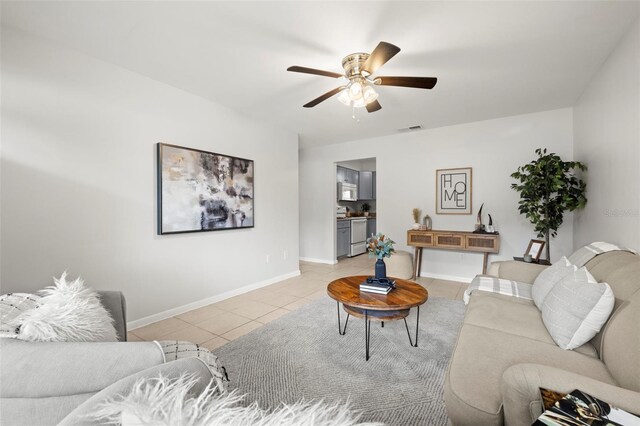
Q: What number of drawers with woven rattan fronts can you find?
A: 3